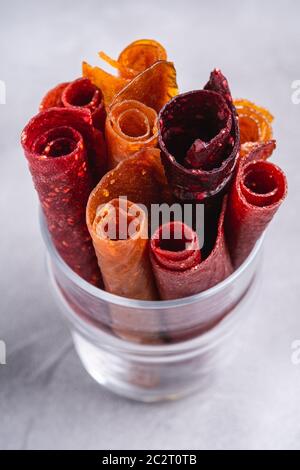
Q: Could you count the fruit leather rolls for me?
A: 9